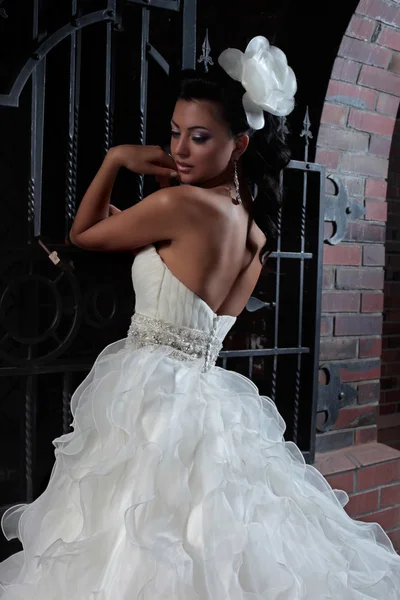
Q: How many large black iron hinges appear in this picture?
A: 2